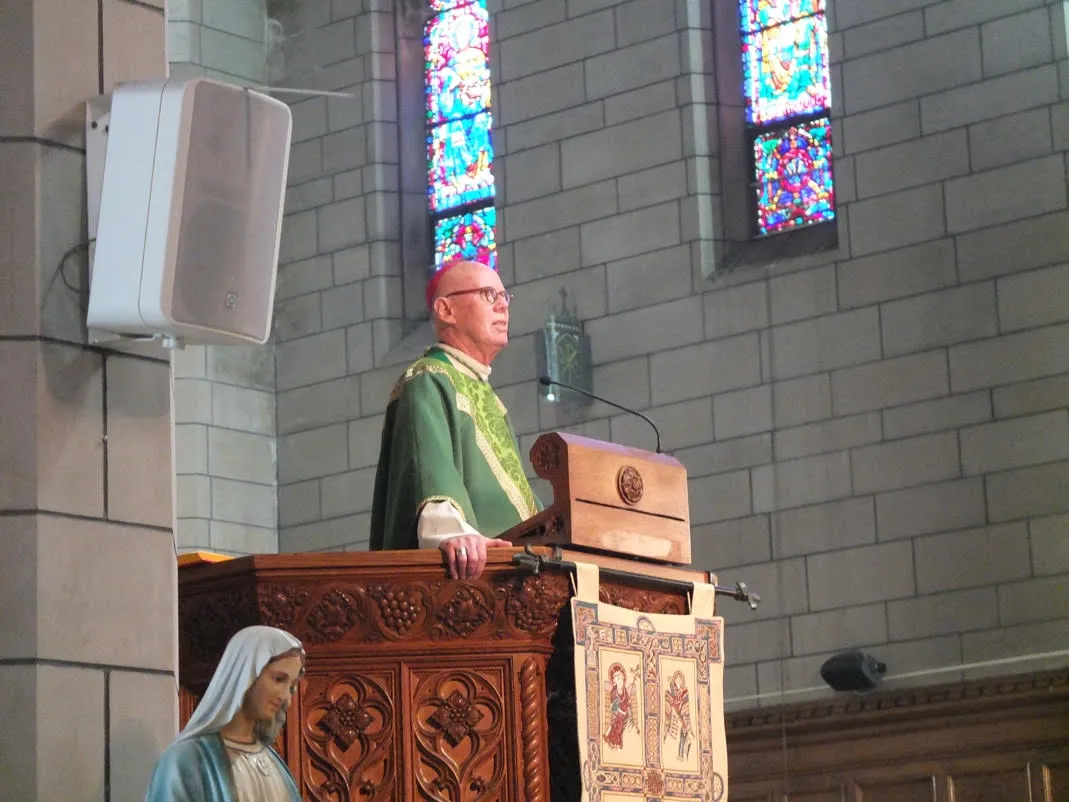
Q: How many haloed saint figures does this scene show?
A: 2